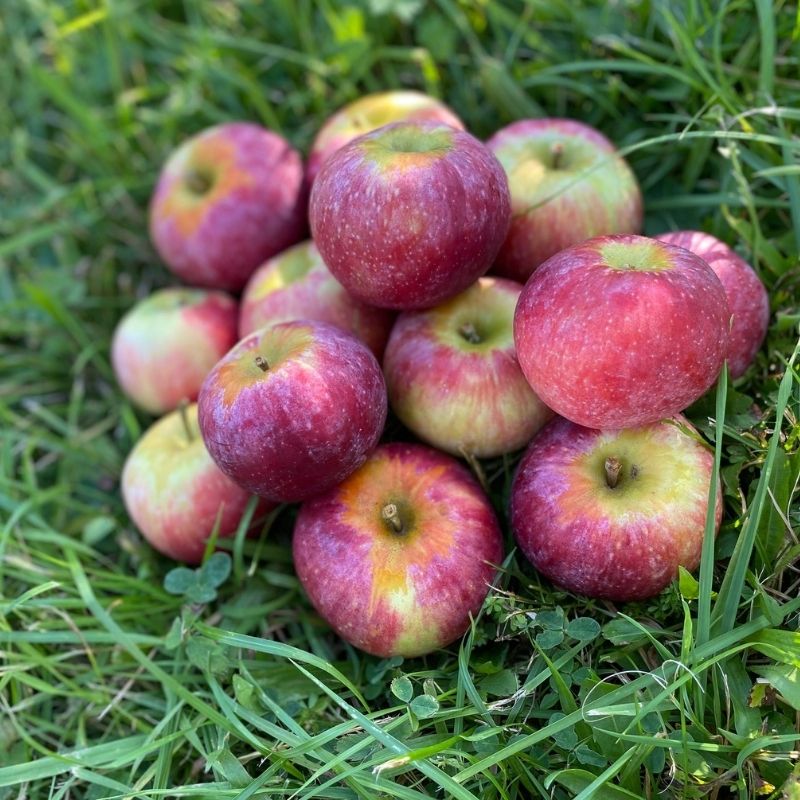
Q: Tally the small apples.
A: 13